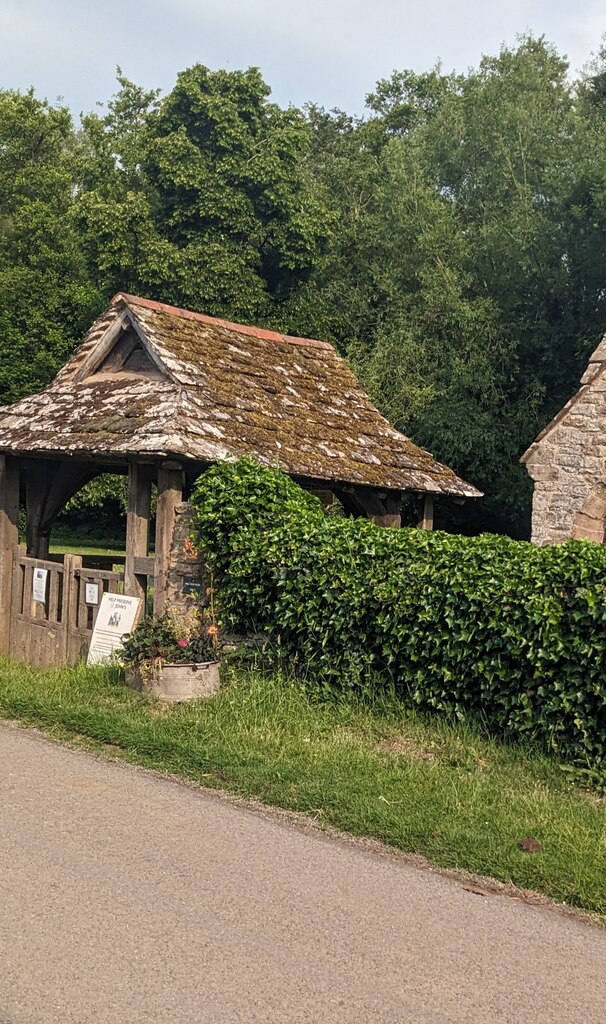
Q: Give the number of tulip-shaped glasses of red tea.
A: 0